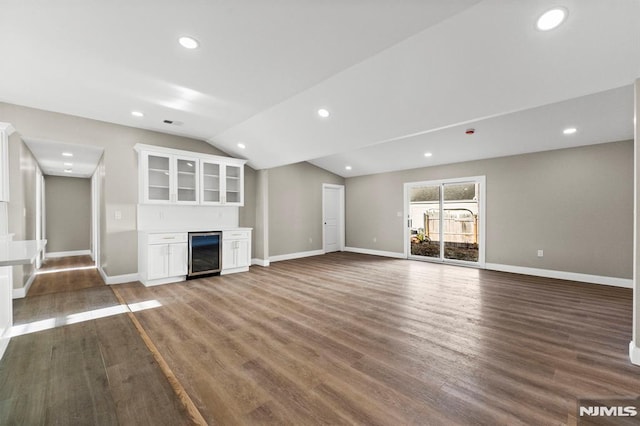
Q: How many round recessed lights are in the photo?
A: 11